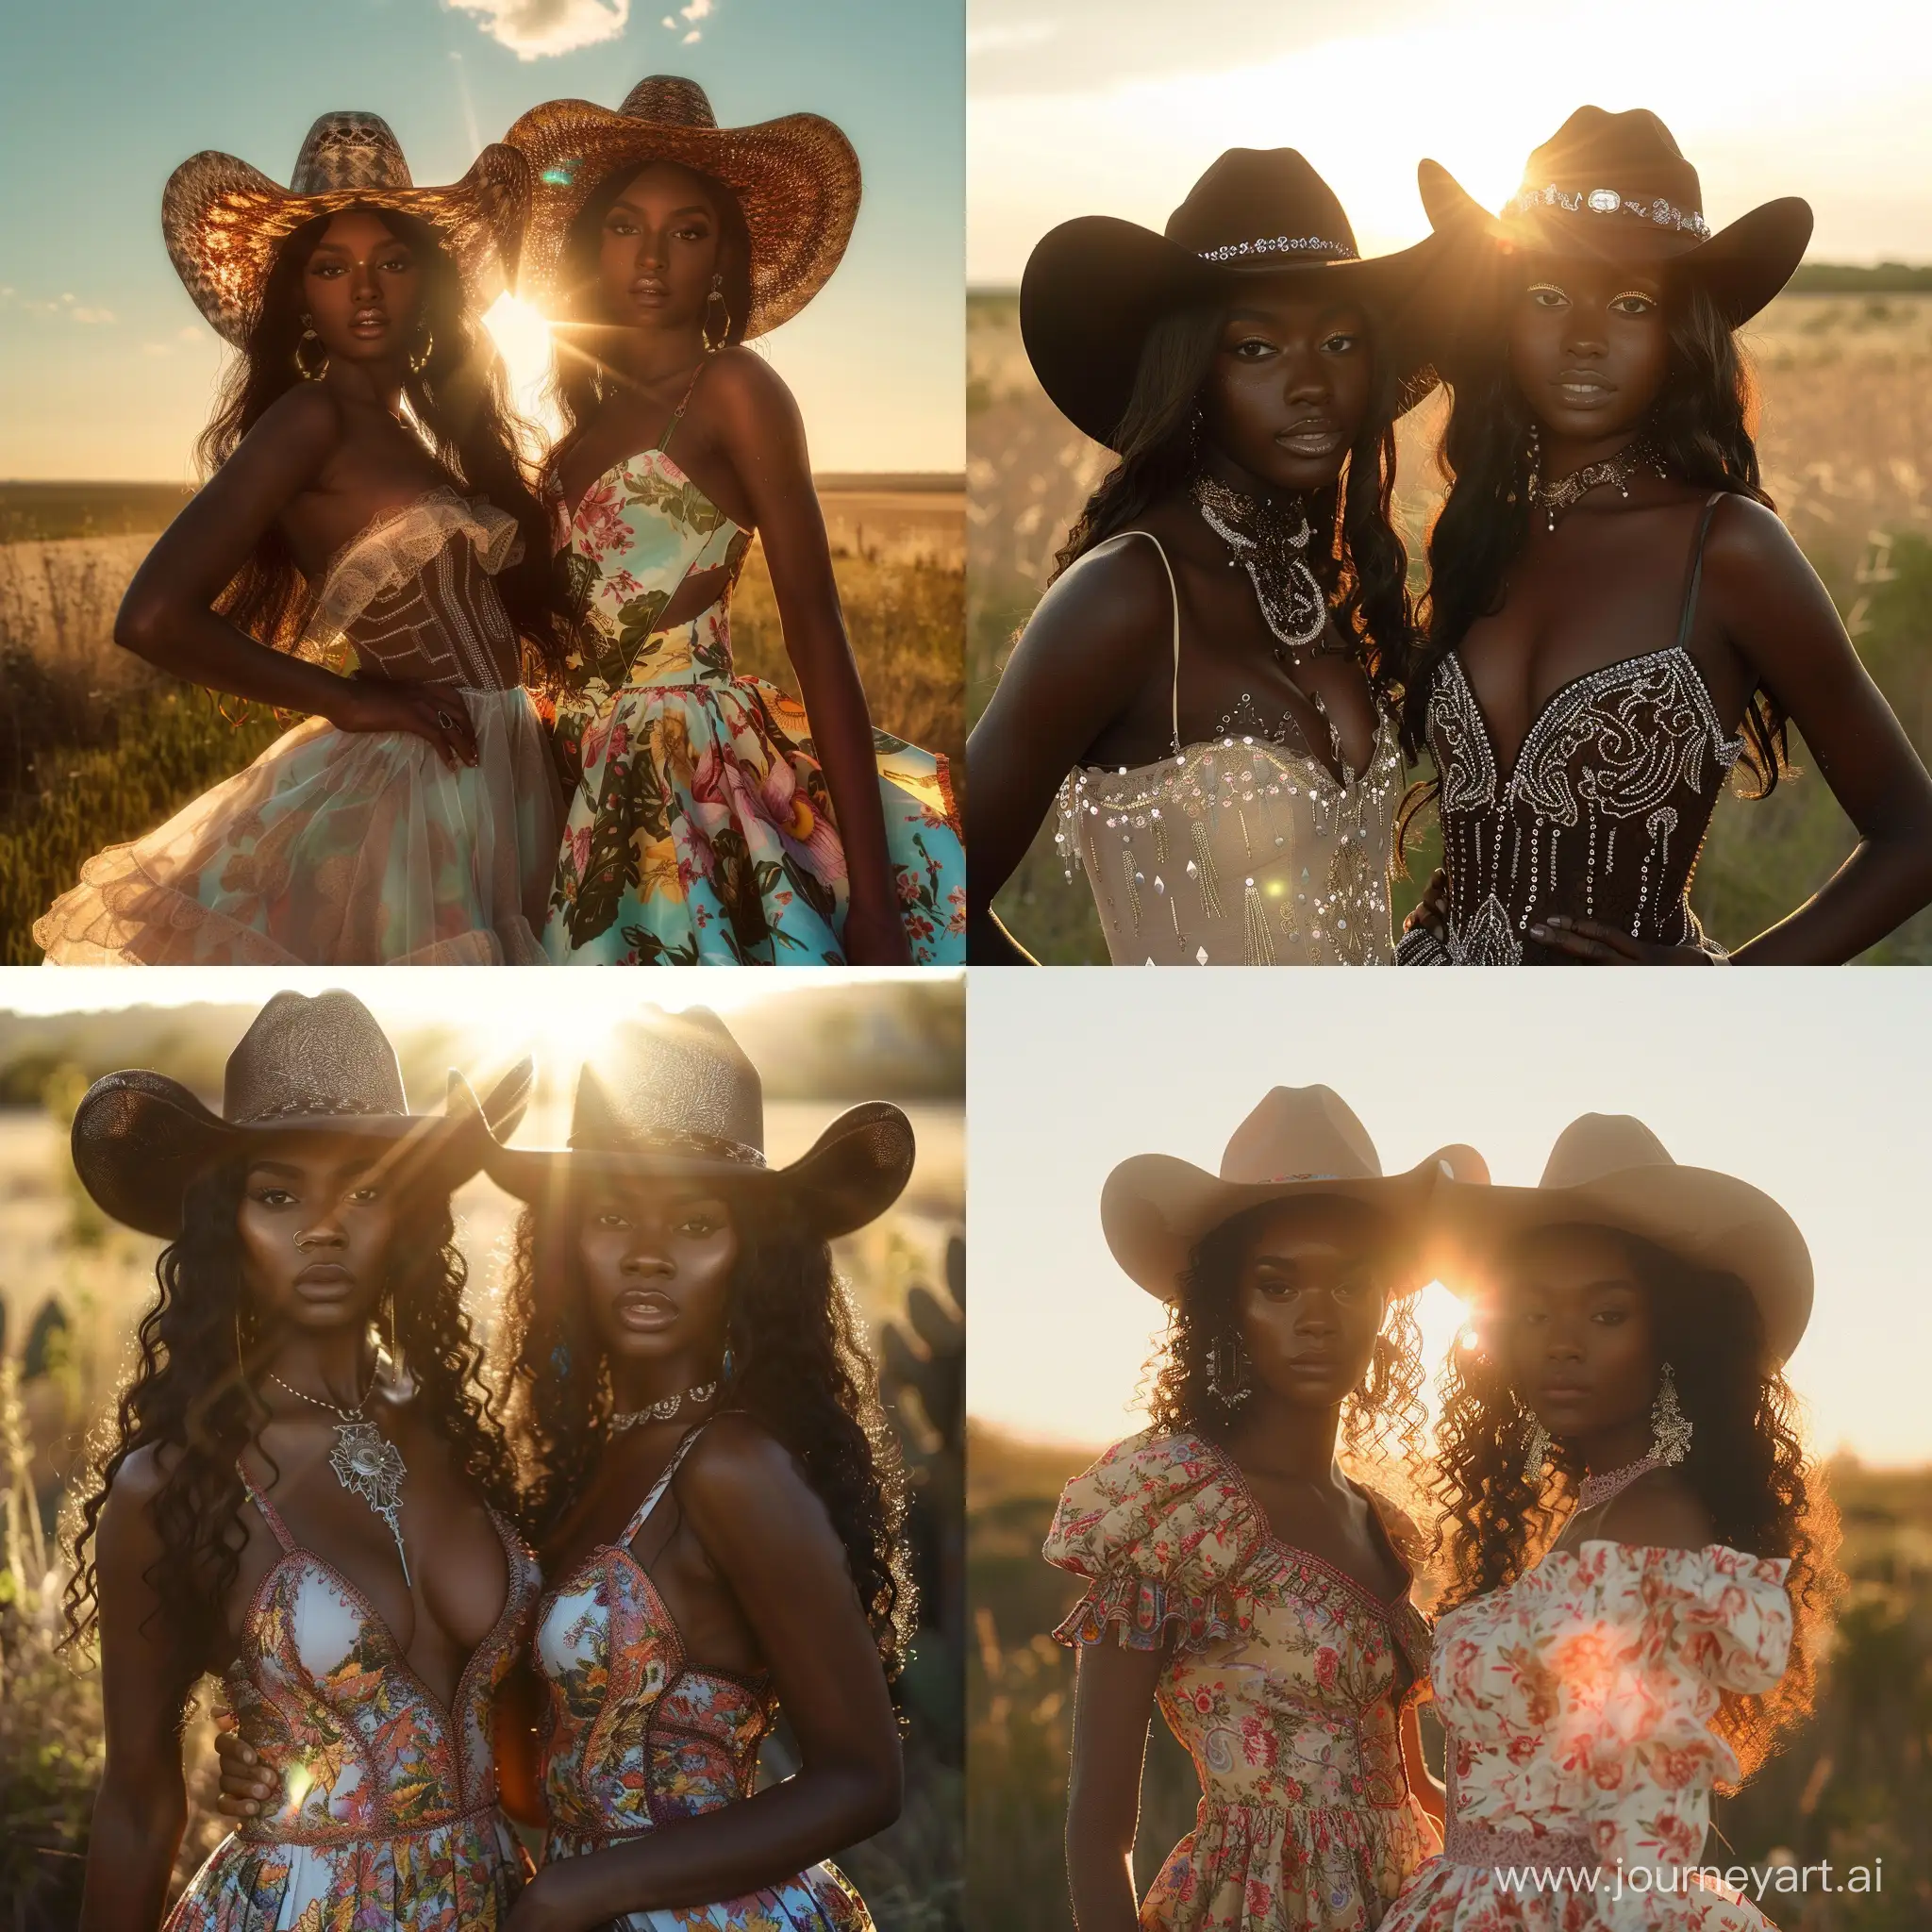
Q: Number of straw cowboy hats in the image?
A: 2